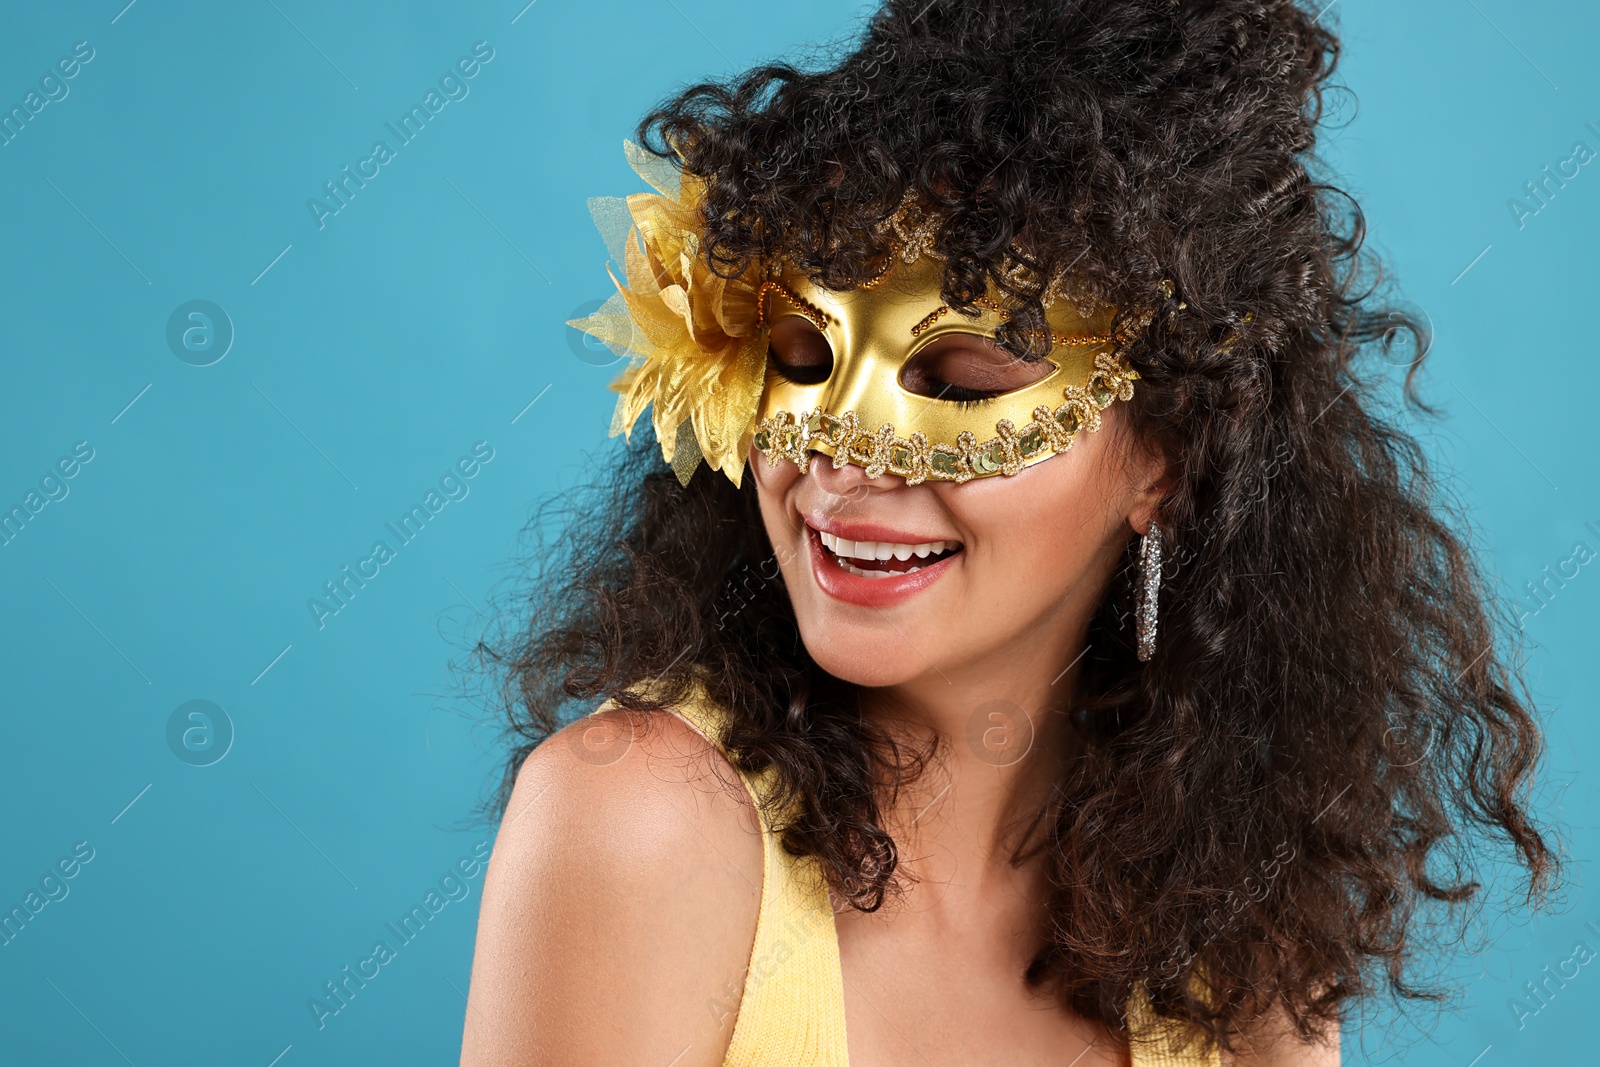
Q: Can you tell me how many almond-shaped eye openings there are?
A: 2